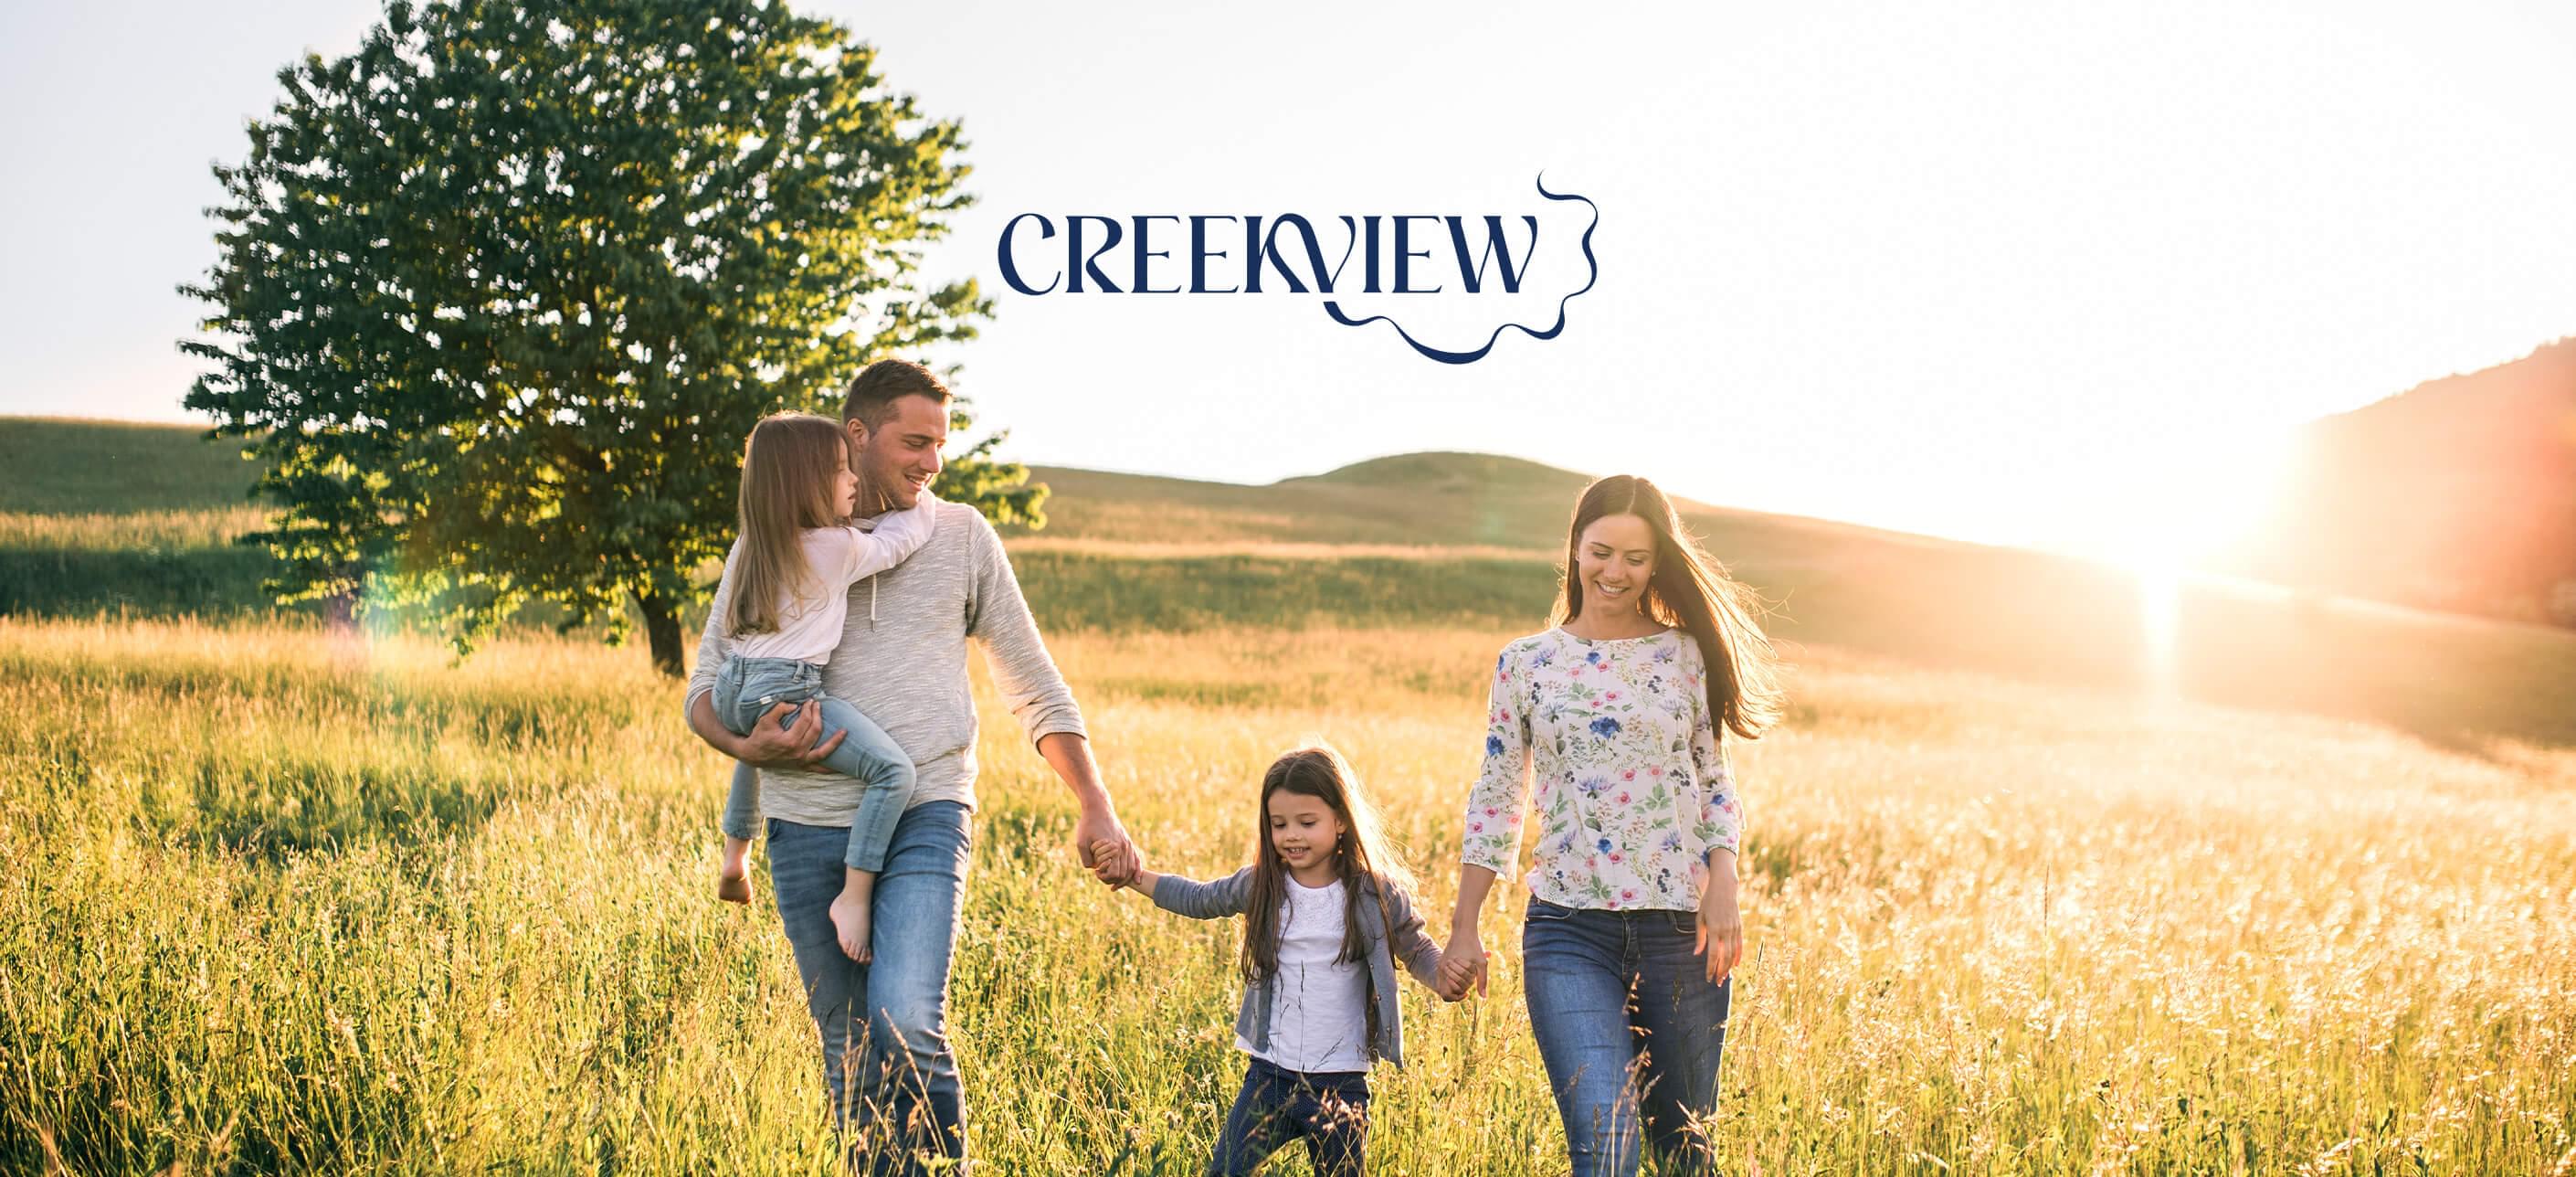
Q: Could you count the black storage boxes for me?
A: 0